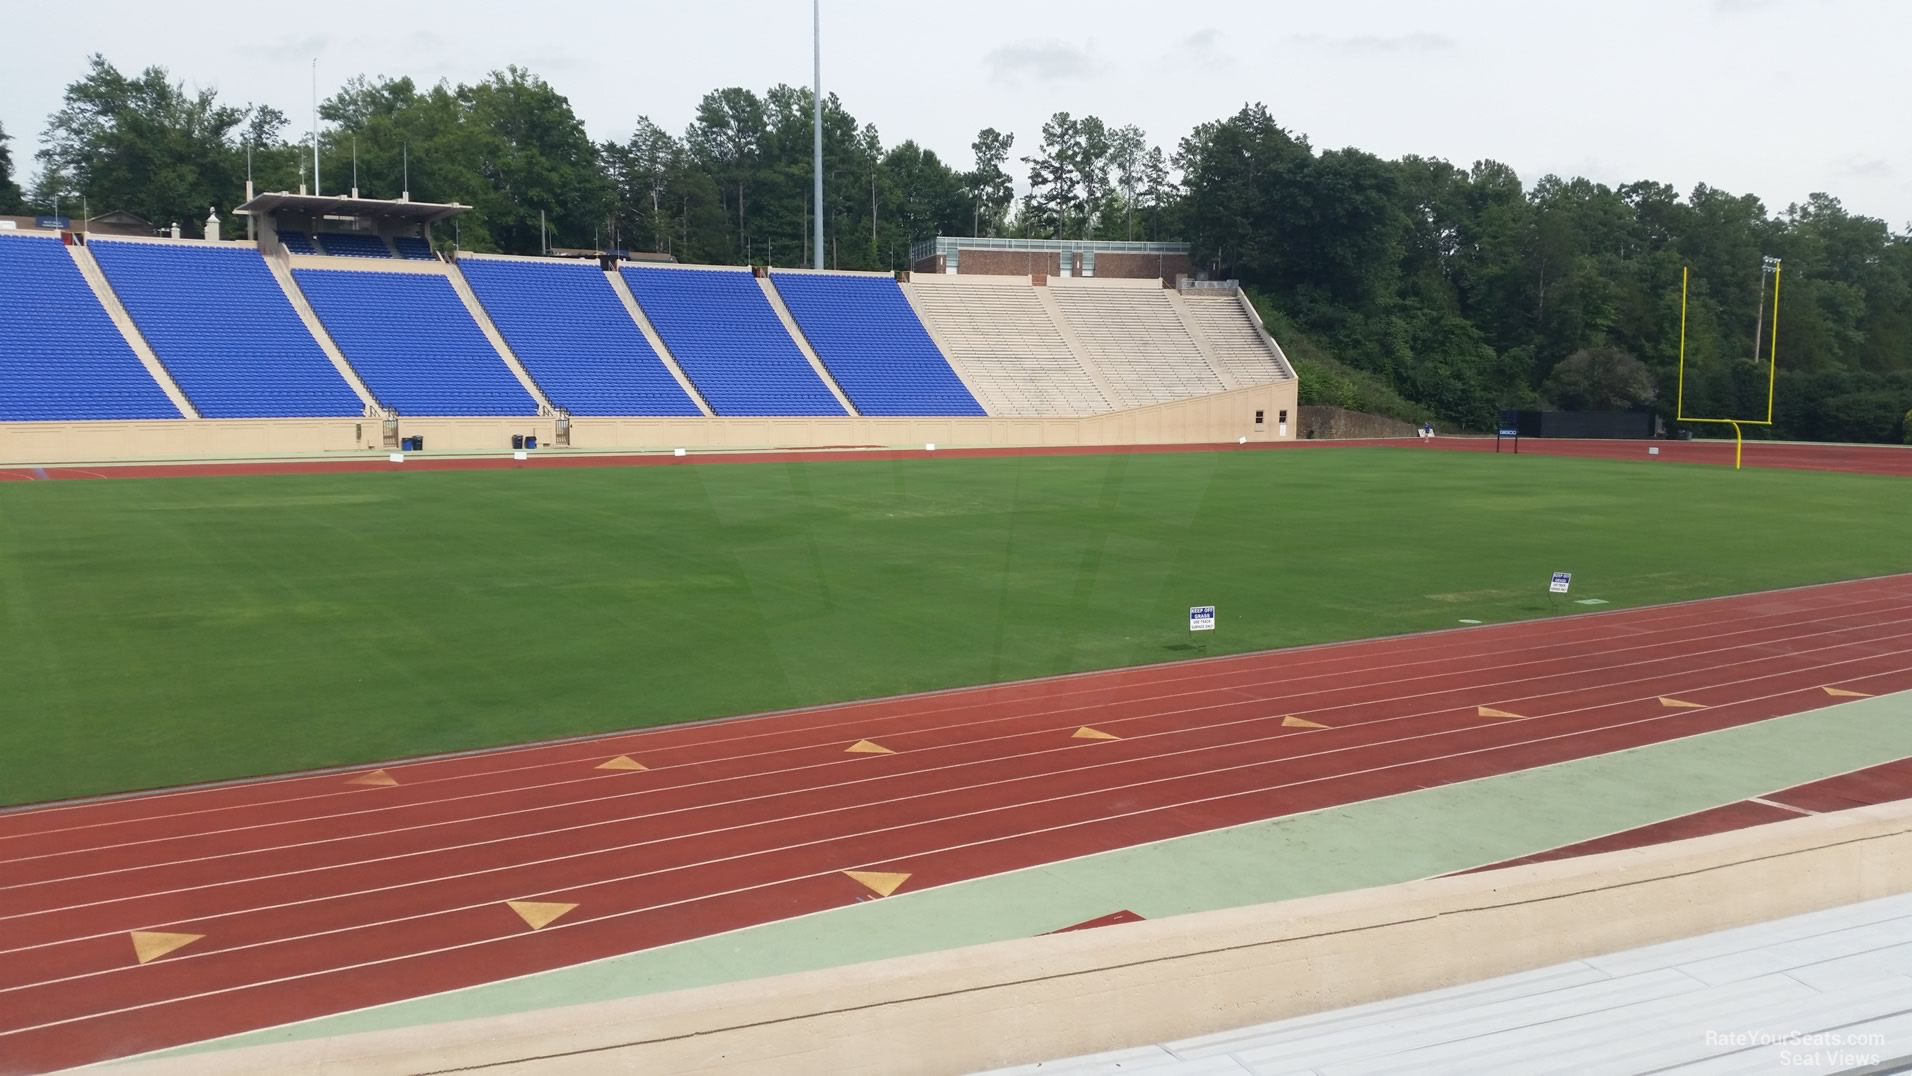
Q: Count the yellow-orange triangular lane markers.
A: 11